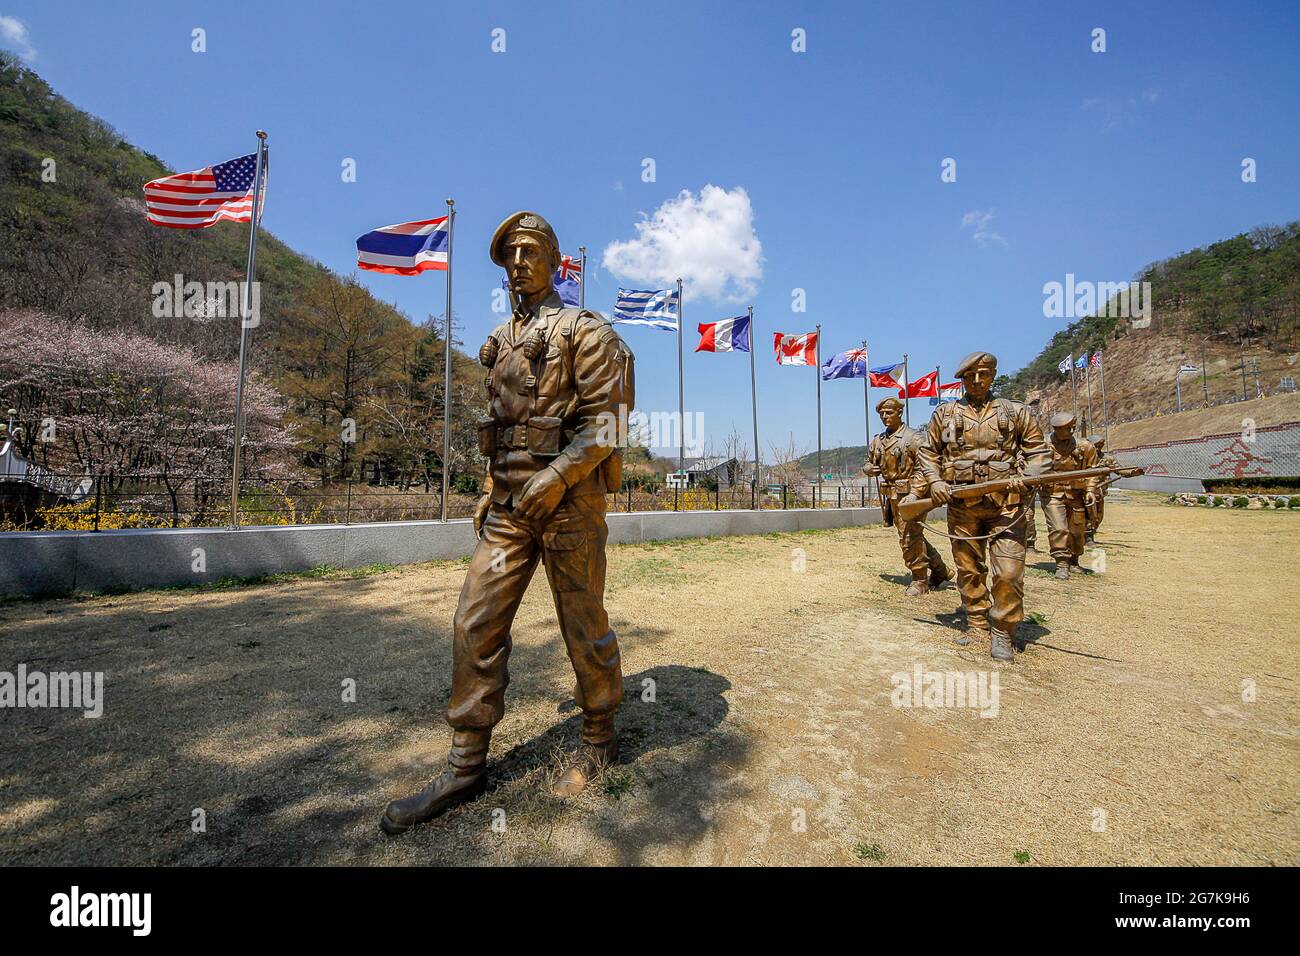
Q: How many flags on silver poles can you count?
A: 13